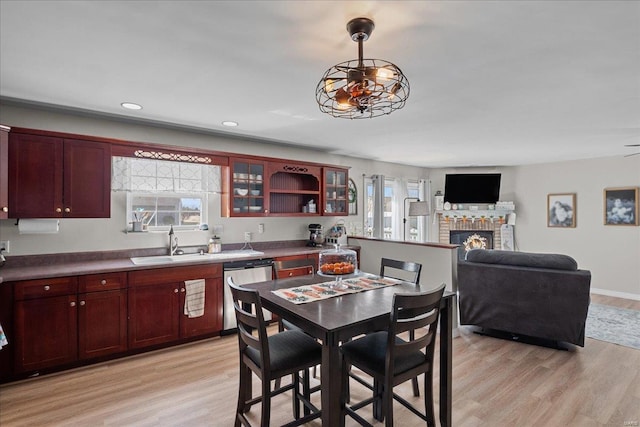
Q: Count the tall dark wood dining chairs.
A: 4